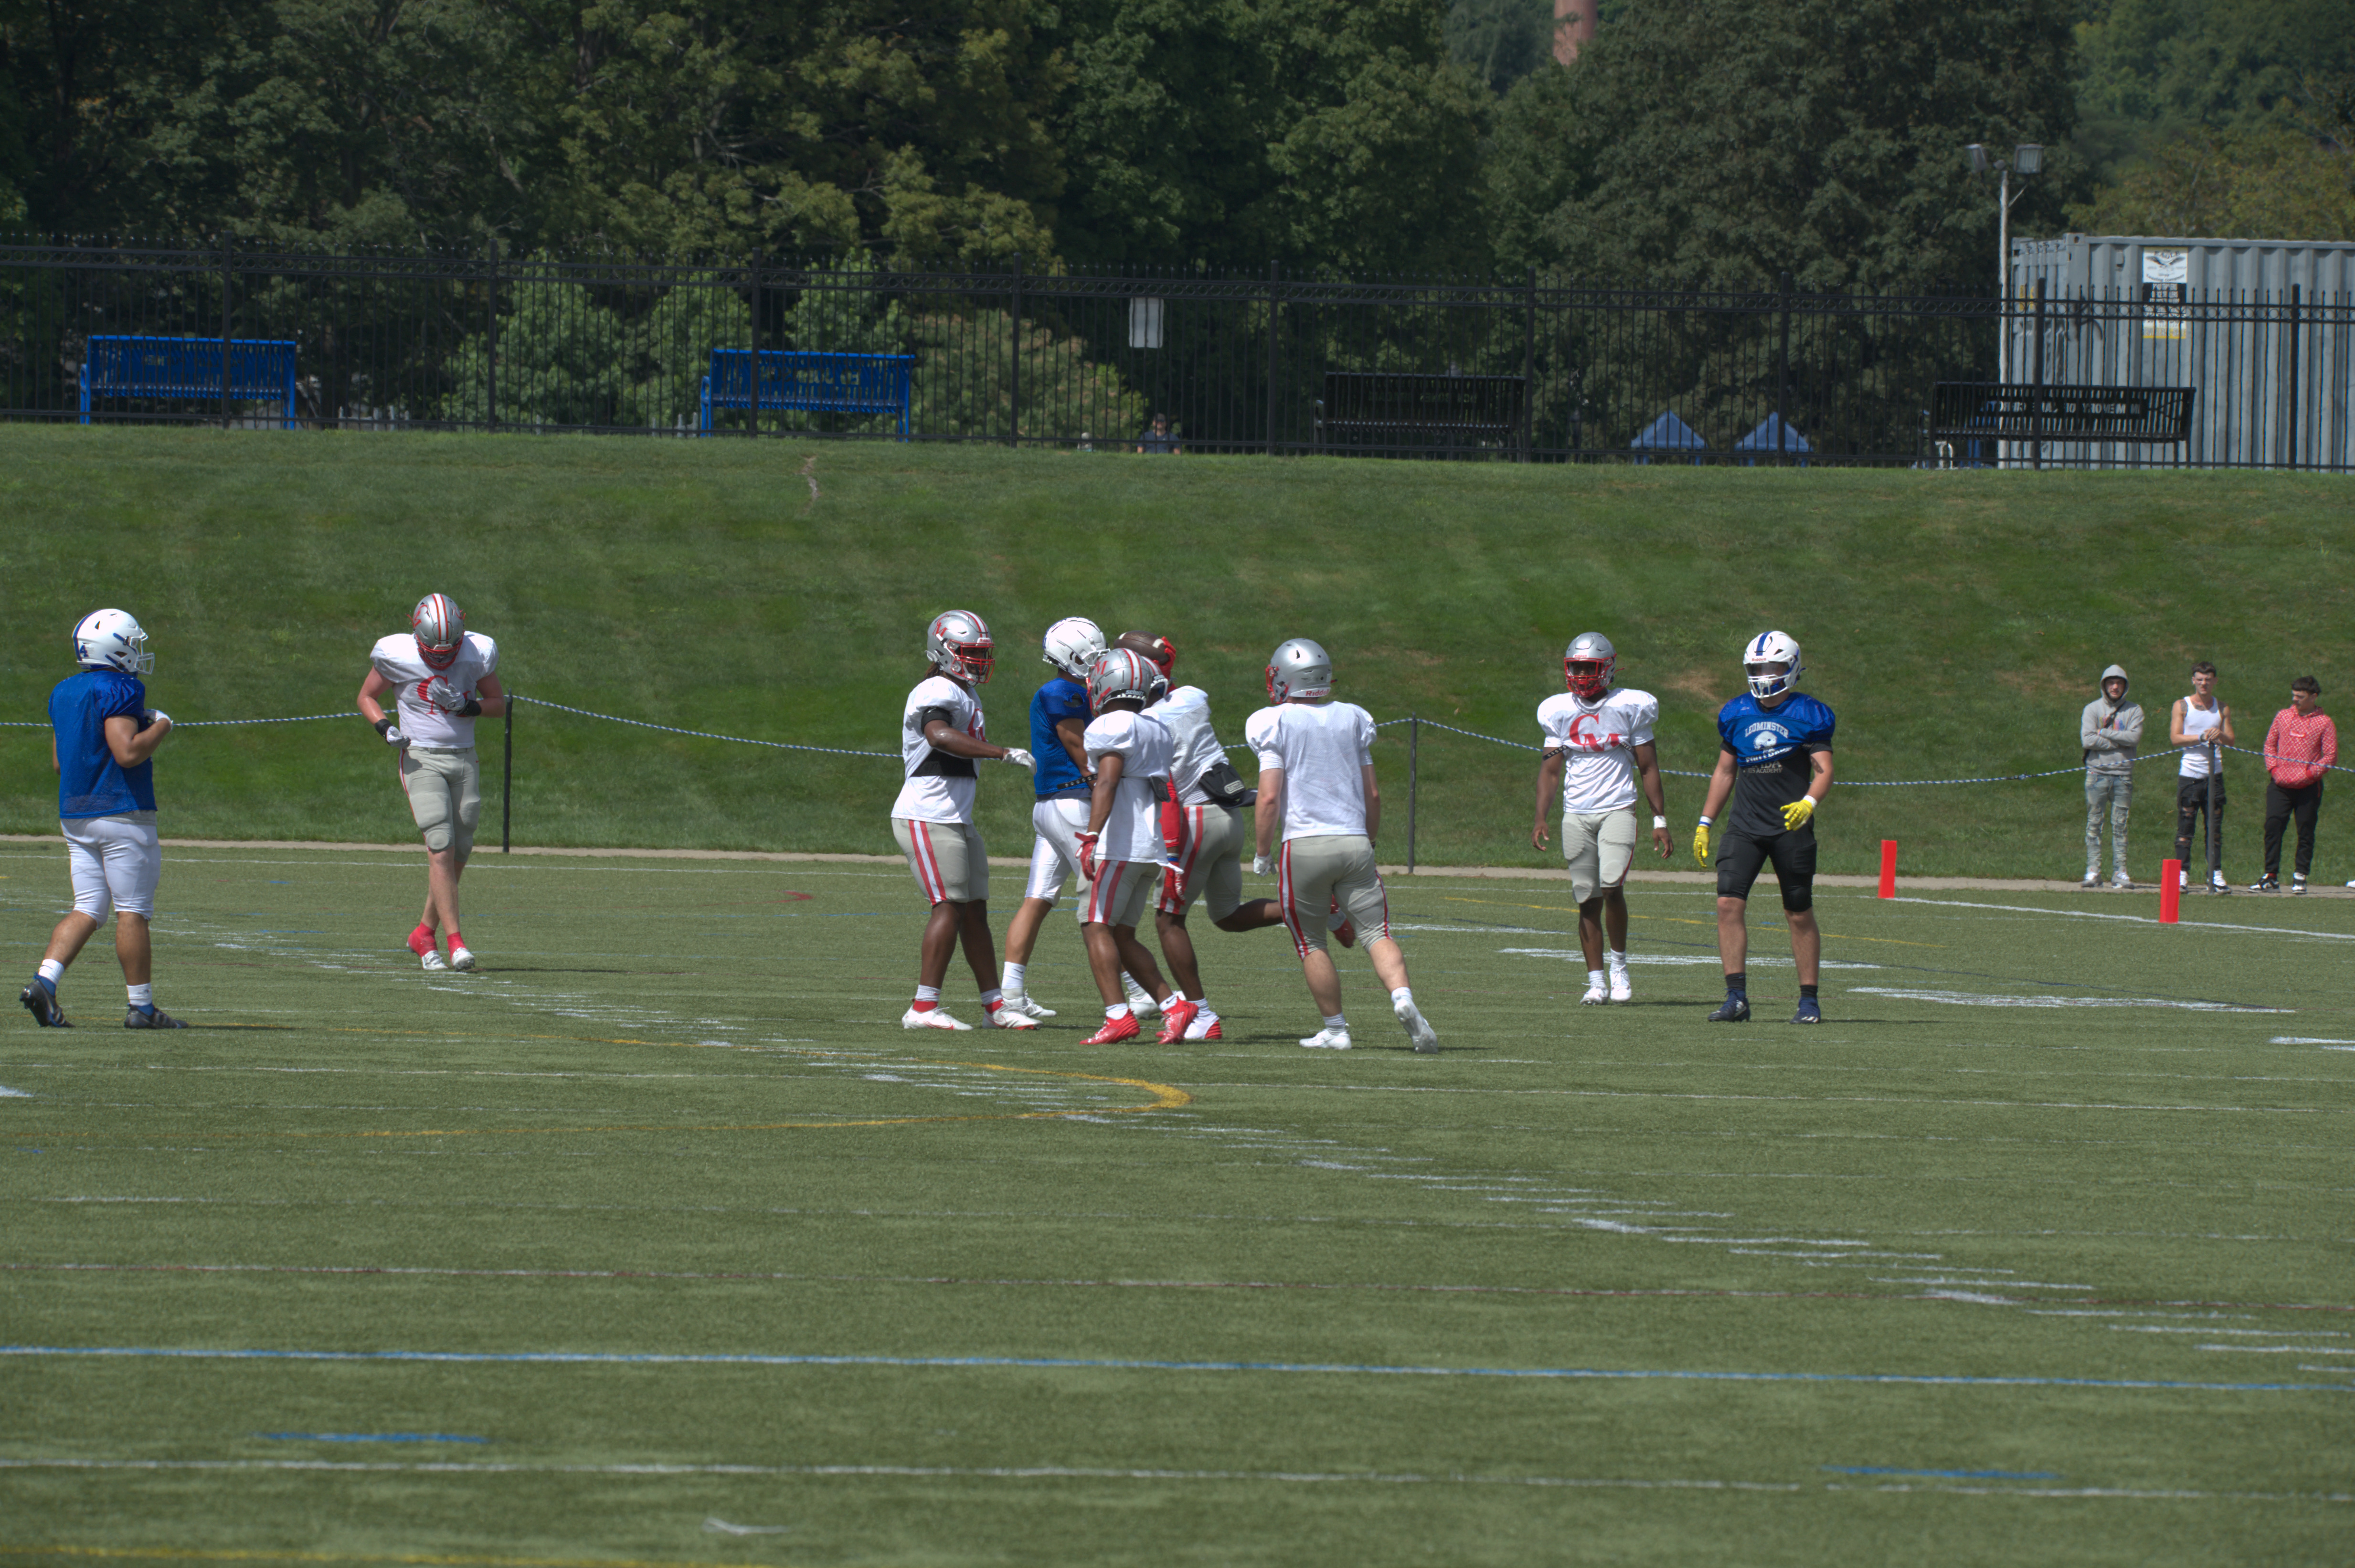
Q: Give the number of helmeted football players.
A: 9